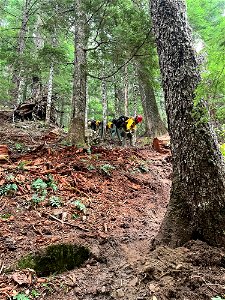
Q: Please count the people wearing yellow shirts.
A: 3